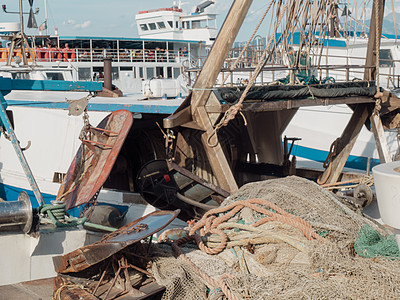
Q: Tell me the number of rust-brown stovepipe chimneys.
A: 1